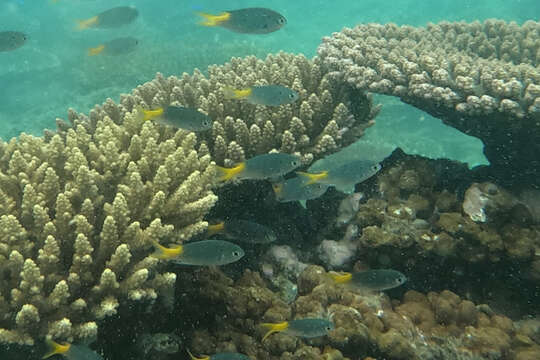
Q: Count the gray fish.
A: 15